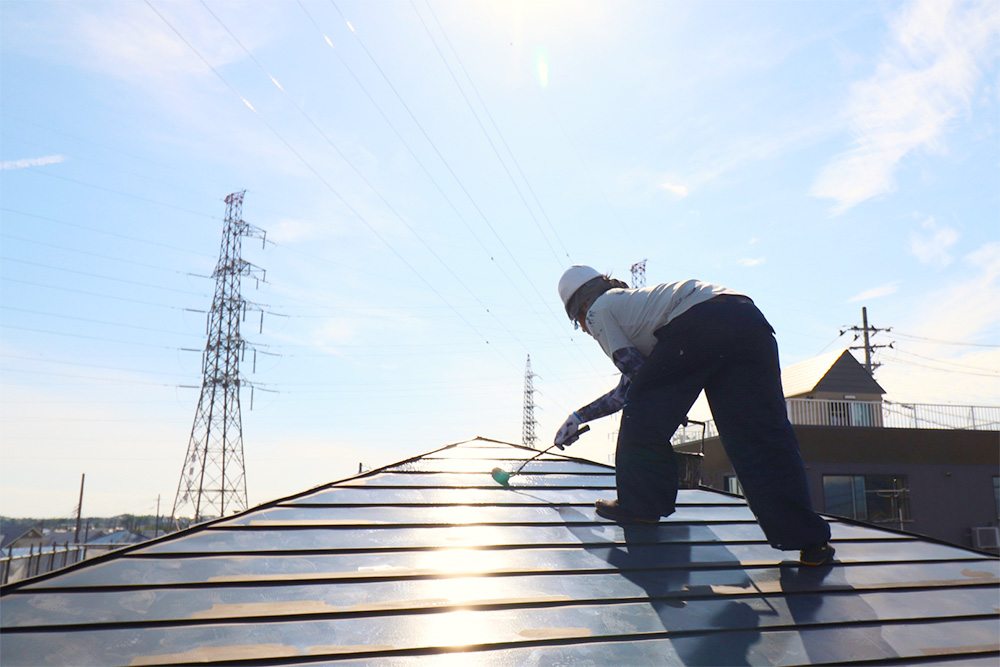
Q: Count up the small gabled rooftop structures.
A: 1